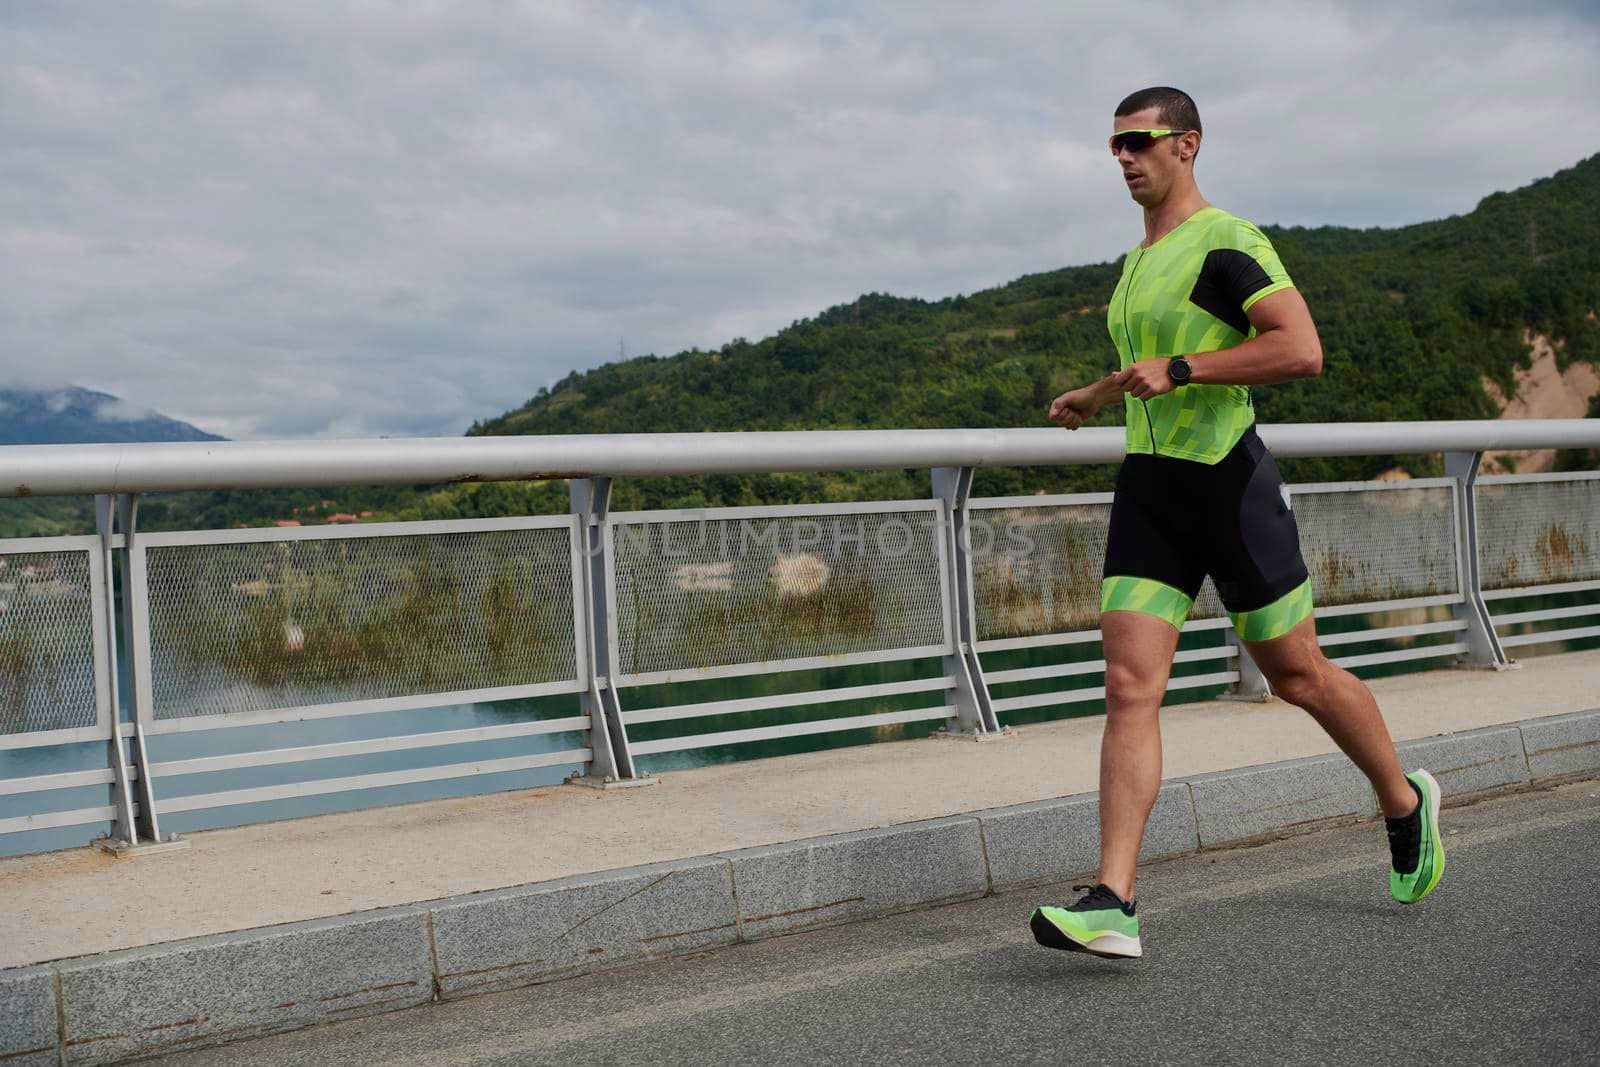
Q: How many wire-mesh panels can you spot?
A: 6